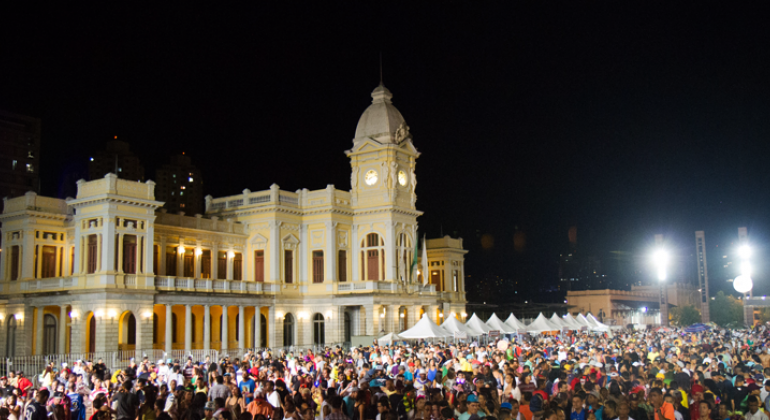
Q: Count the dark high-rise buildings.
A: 3